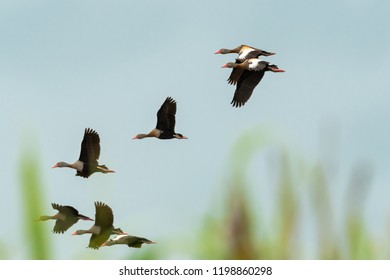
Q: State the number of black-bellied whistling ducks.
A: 7